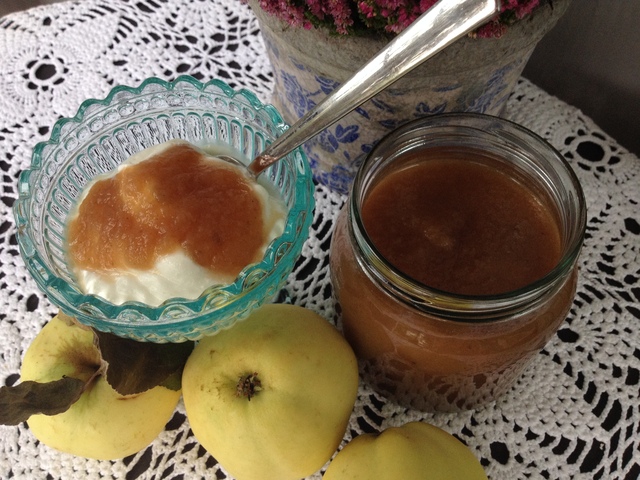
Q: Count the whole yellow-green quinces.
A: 3